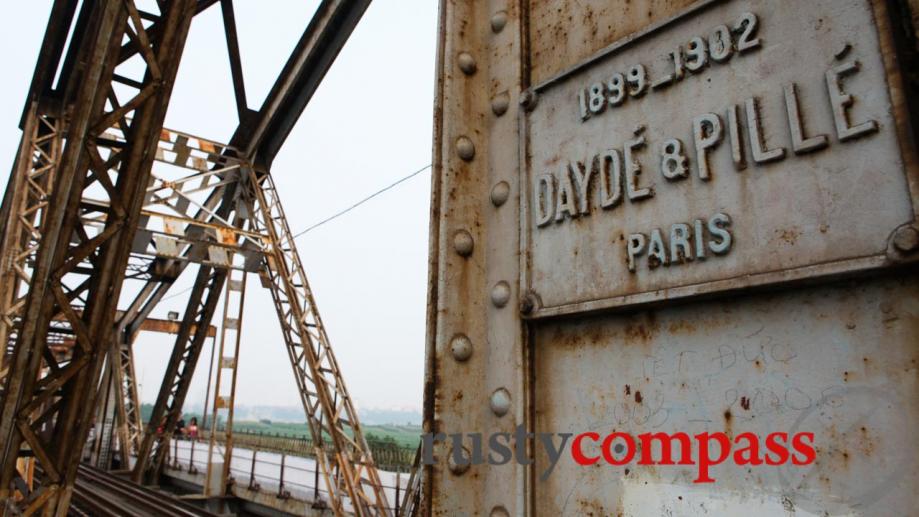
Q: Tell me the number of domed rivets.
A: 11